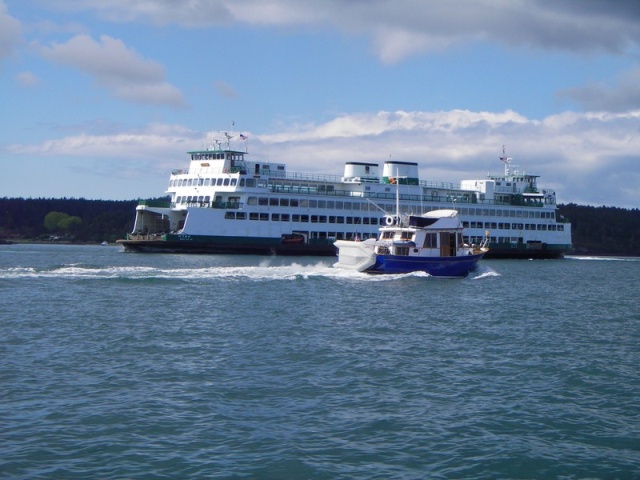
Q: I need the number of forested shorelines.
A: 1